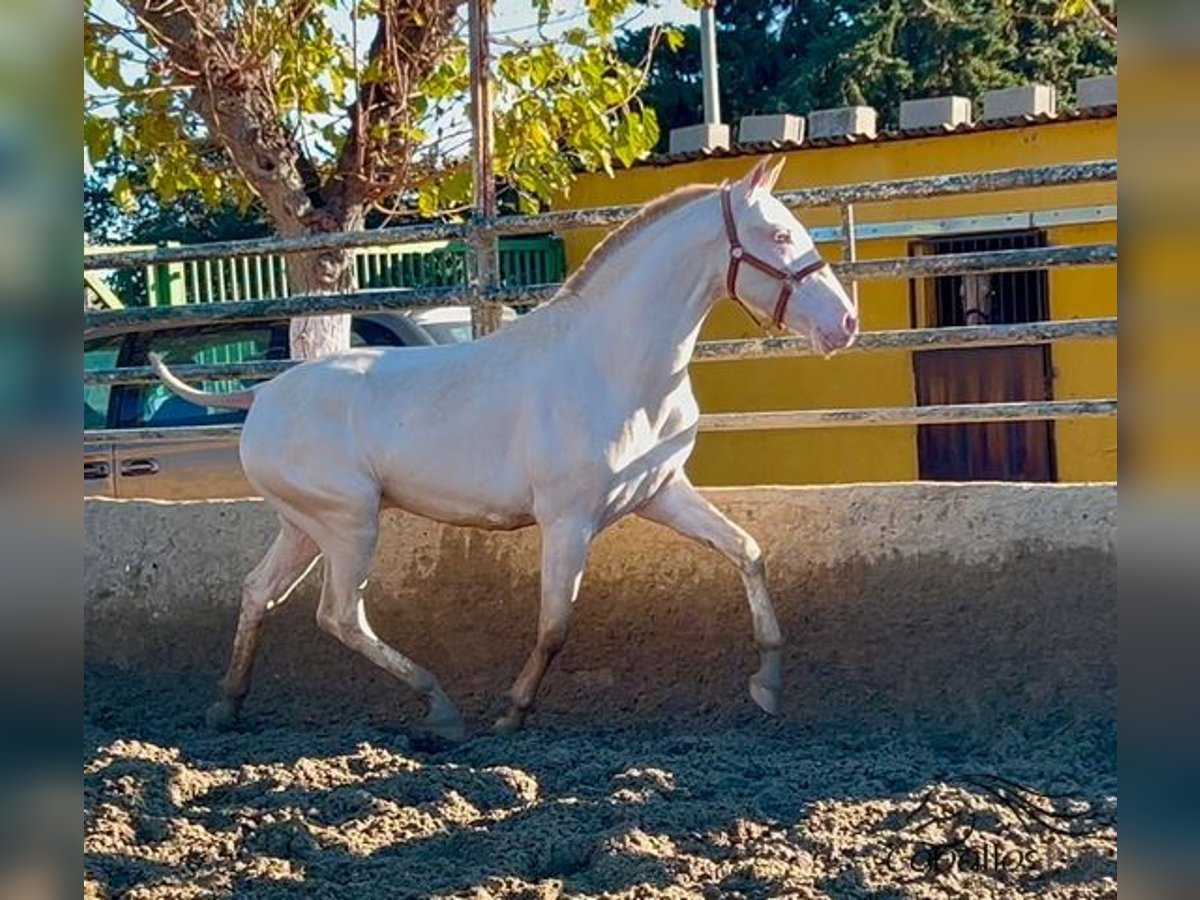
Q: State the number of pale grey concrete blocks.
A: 6